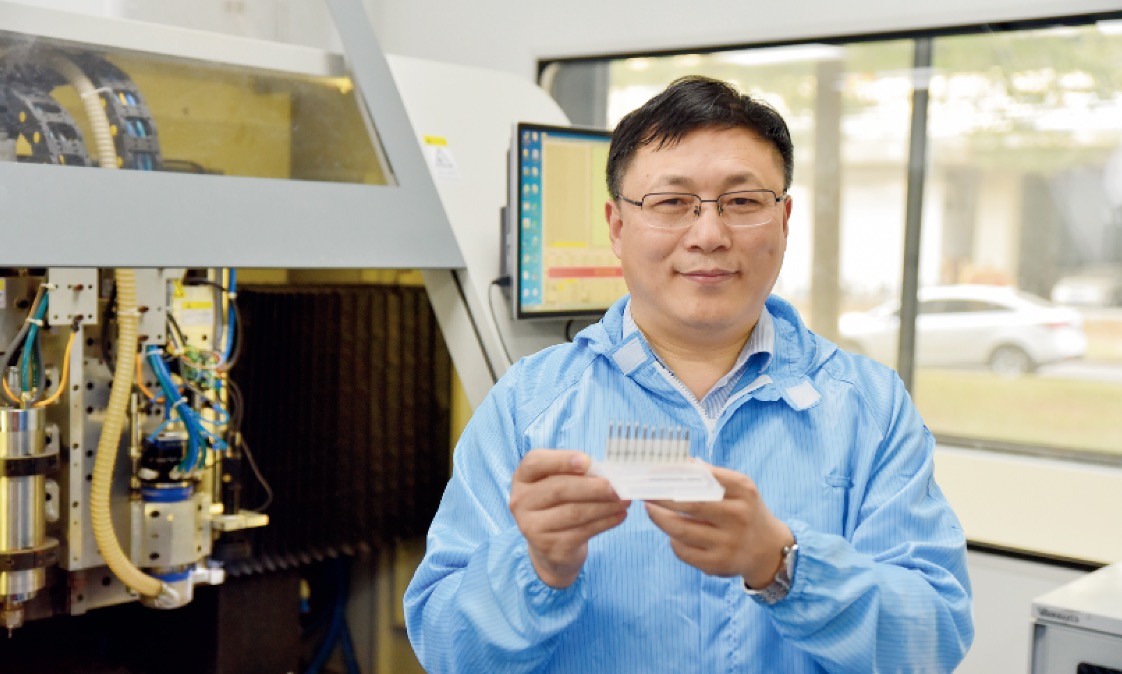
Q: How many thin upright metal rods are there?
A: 10